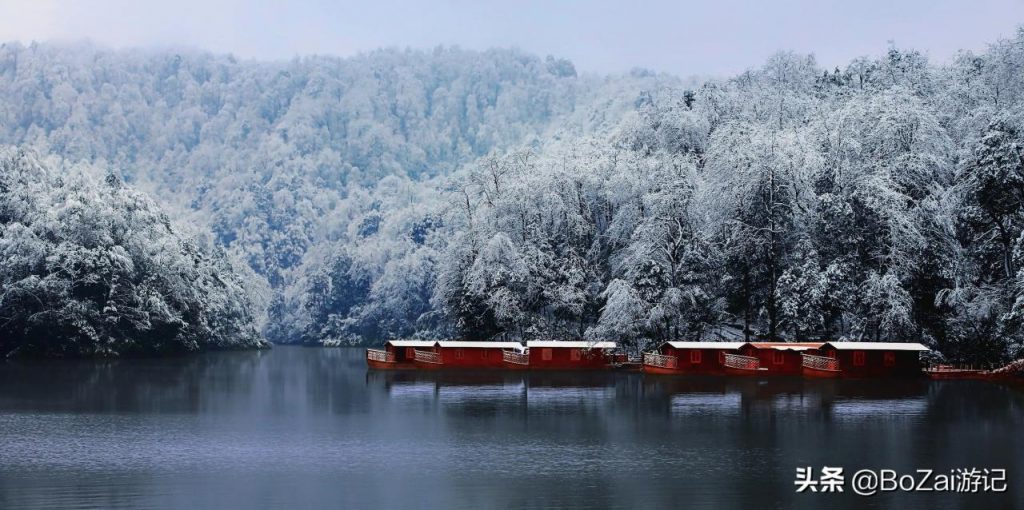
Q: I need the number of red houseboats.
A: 6